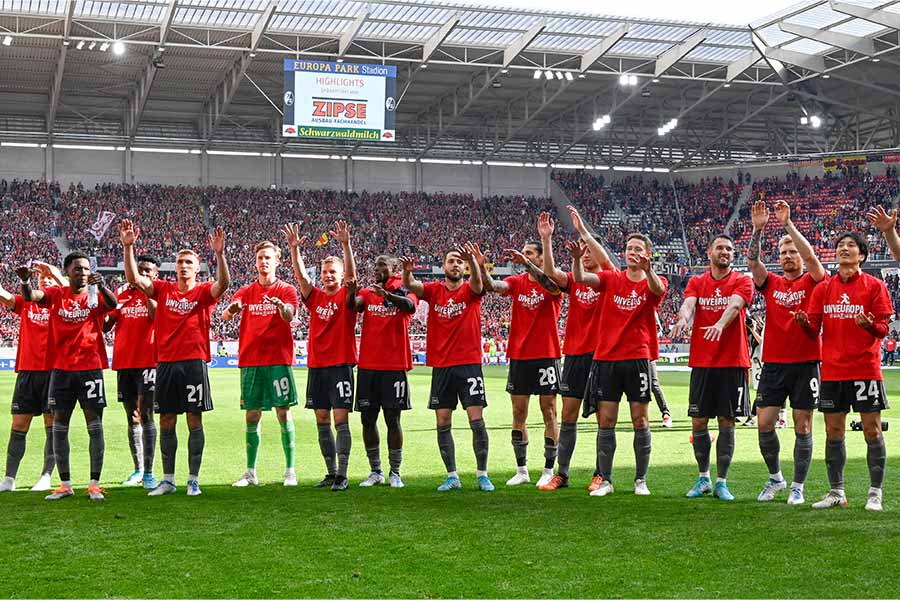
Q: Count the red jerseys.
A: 14